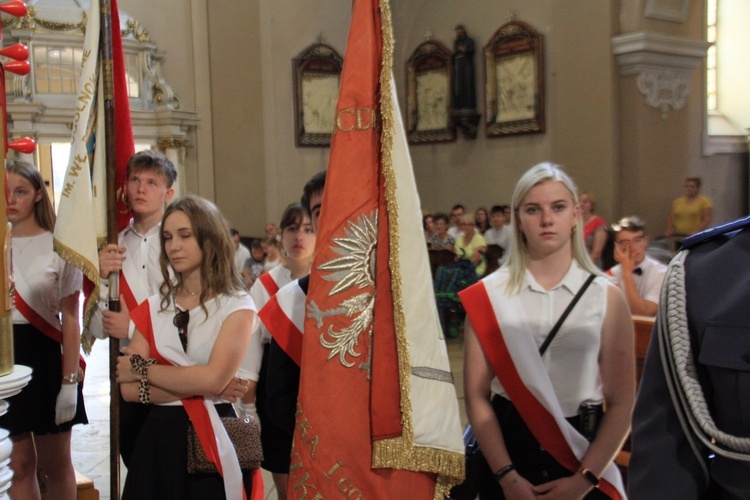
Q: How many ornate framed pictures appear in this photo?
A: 3